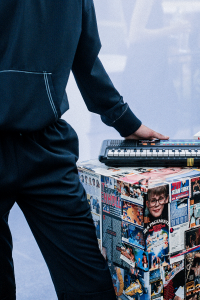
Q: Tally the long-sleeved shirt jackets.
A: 1